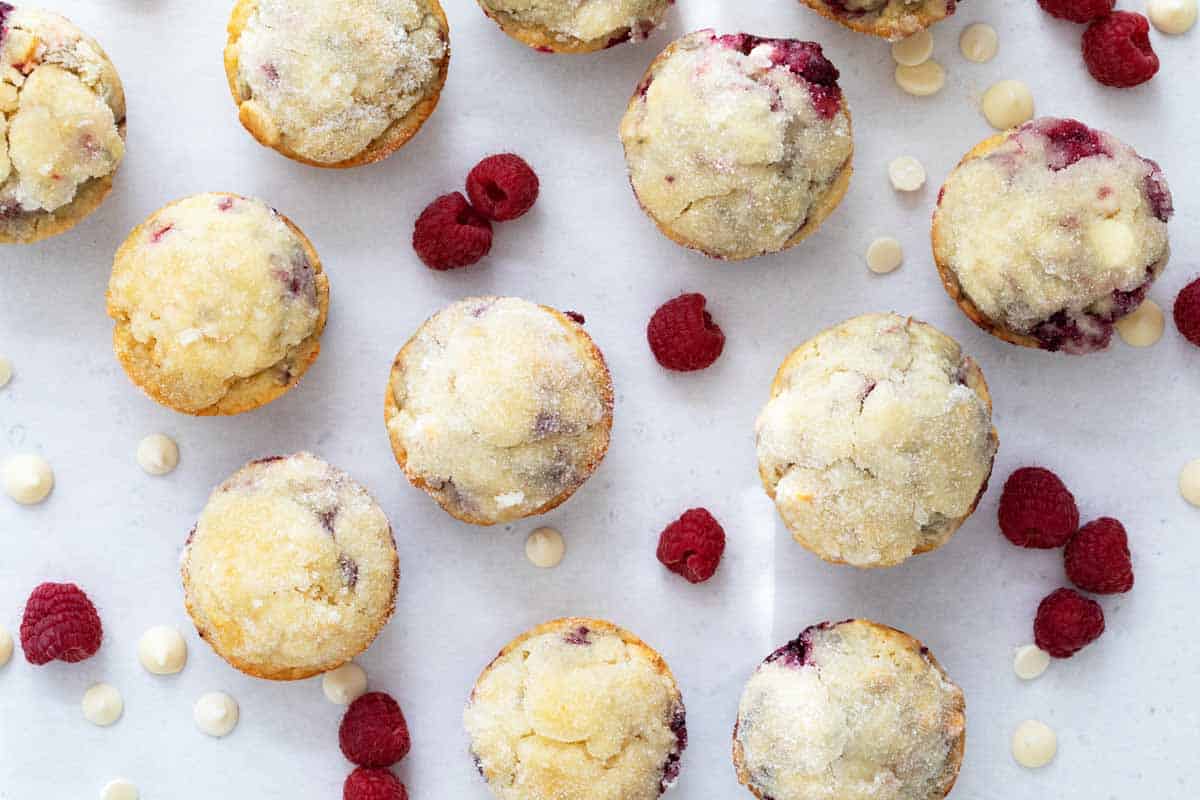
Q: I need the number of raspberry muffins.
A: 12